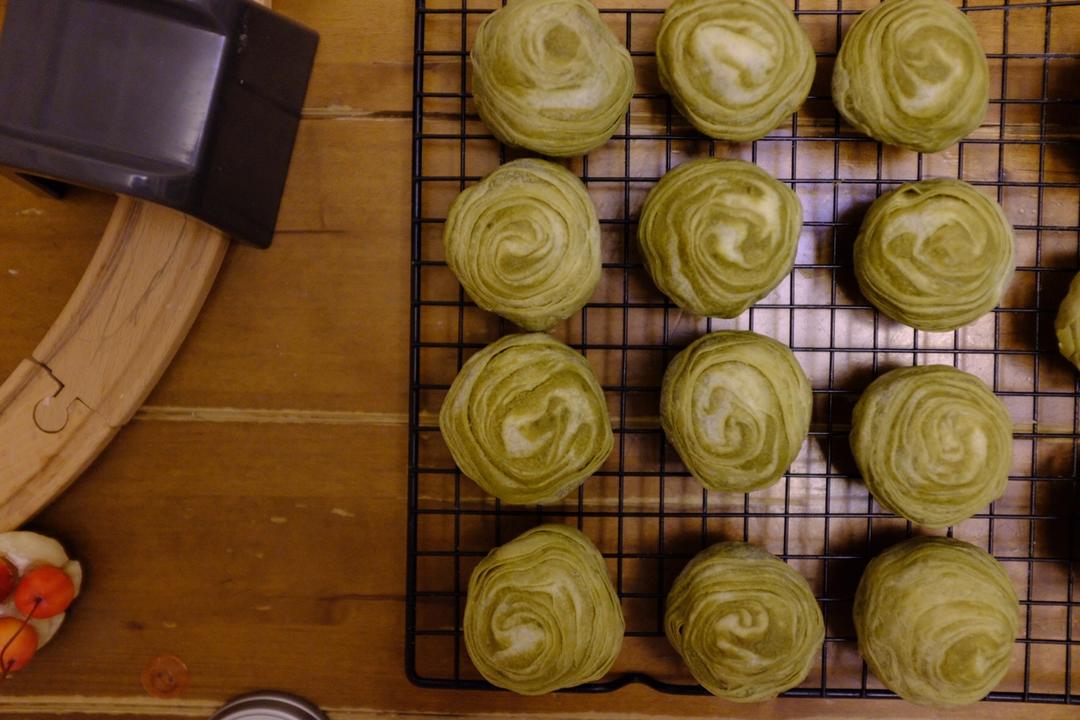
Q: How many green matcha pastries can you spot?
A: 13